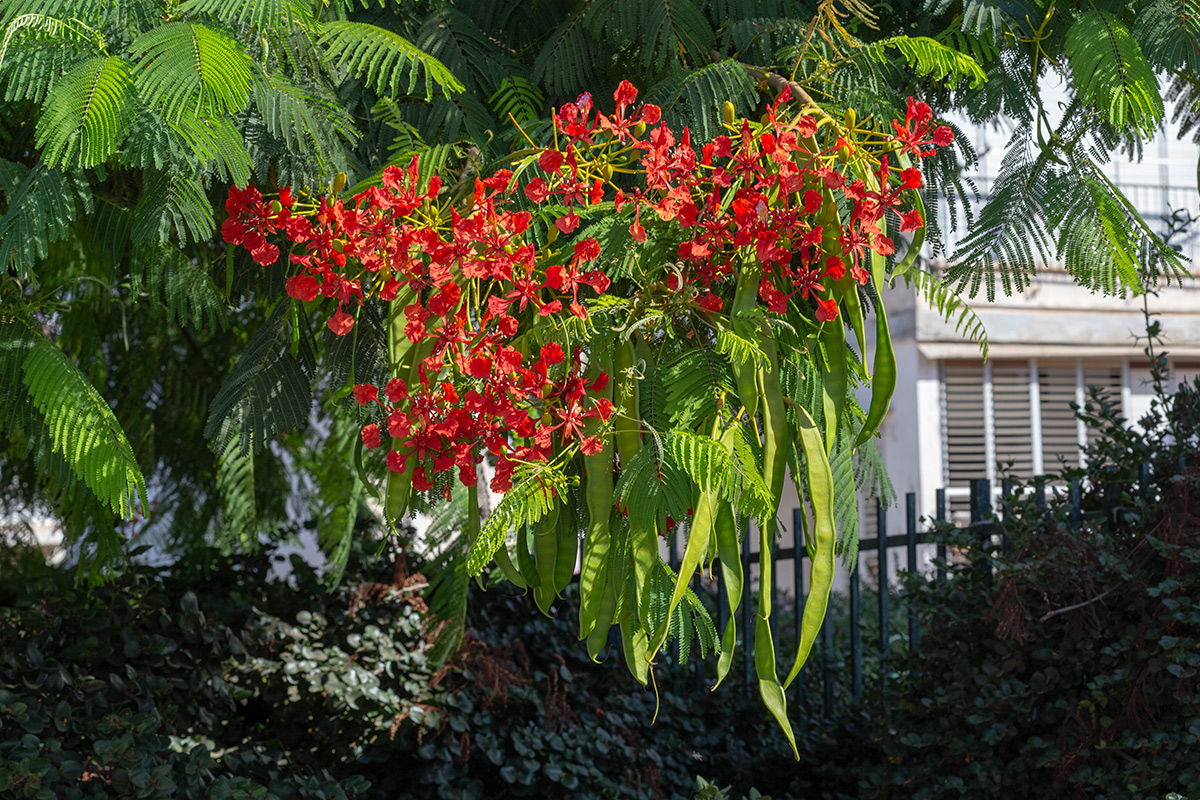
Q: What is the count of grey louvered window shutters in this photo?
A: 4